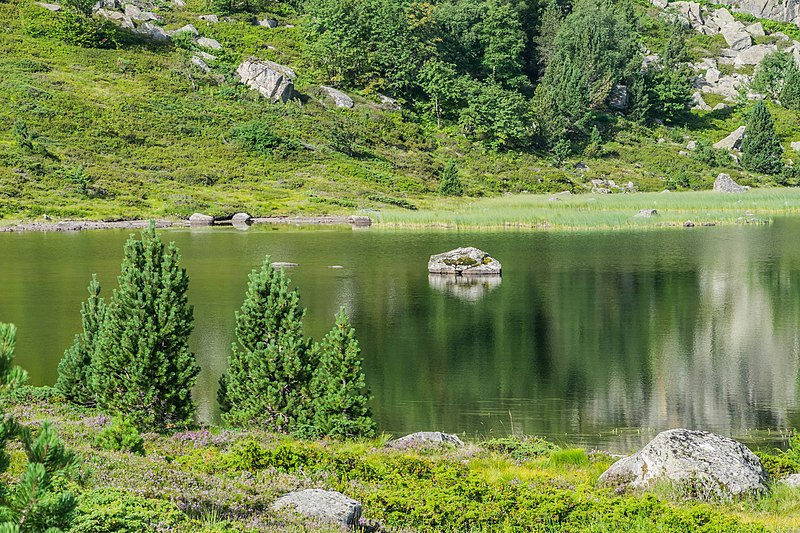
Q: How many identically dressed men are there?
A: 0